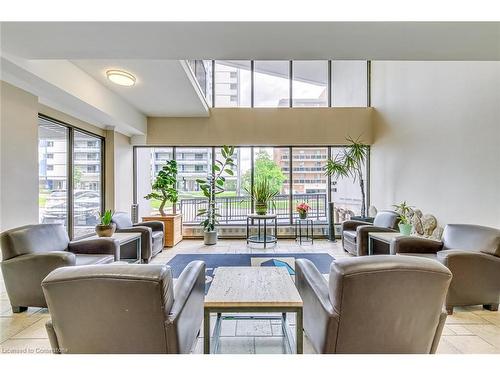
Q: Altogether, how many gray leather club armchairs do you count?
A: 6